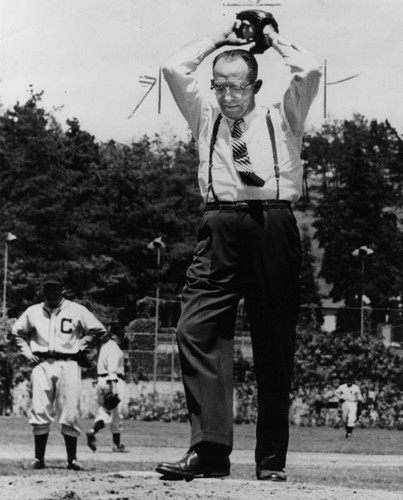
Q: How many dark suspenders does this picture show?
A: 2